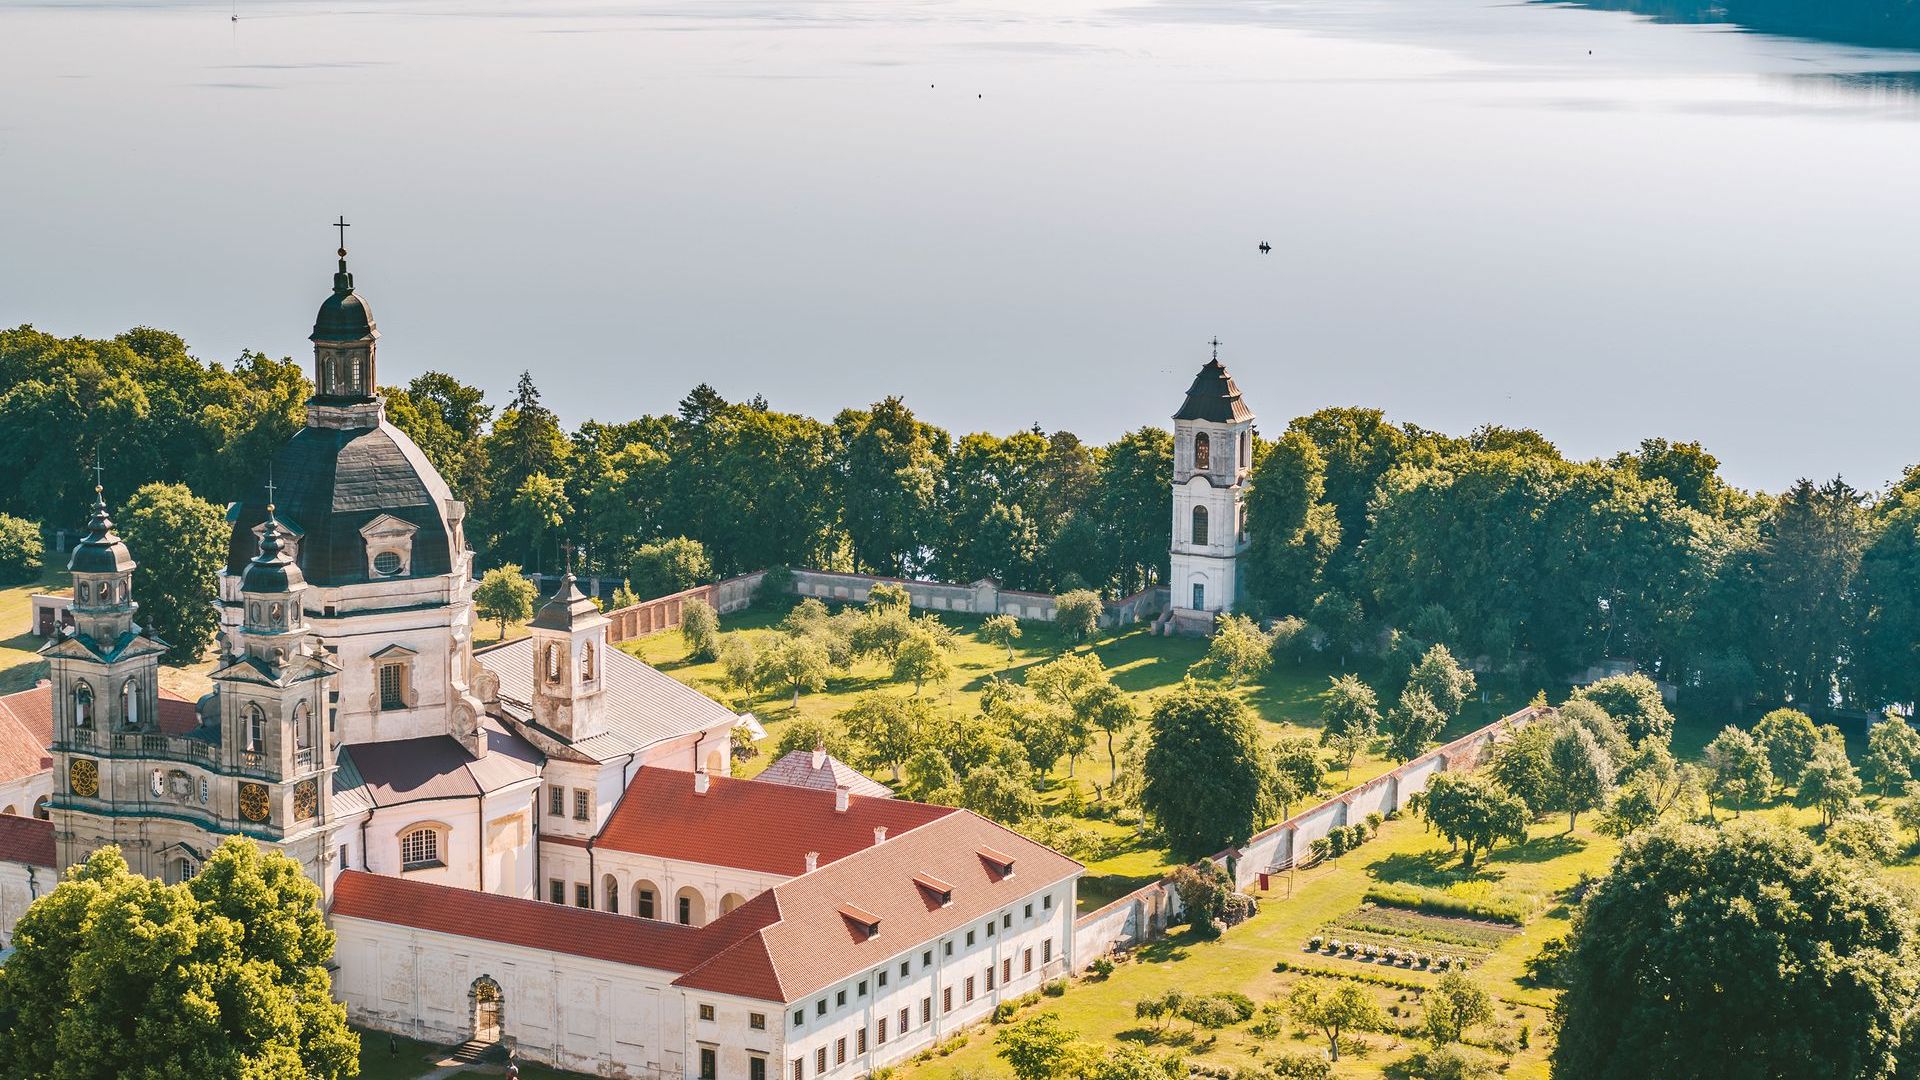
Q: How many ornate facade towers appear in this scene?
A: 2